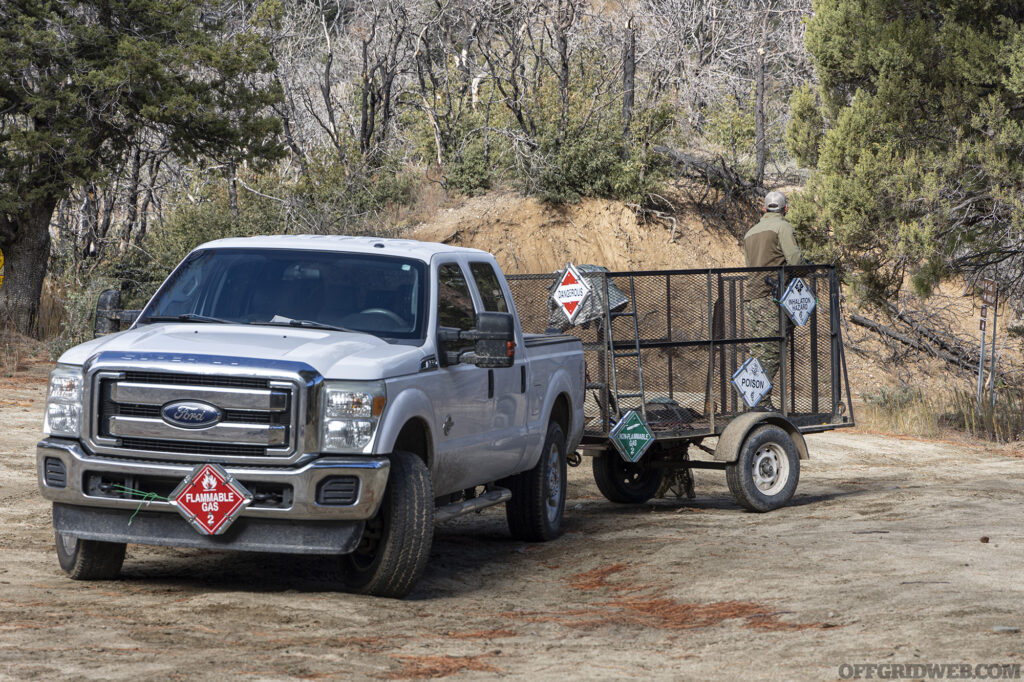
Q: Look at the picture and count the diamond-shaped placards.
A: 5